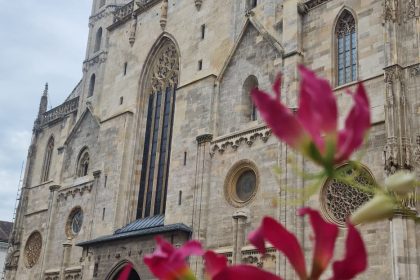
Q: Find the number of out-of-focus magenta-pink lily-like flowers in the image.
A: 3